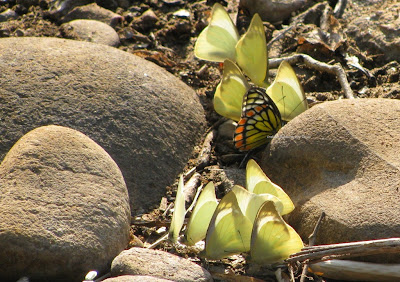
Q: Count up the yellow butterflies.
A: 10